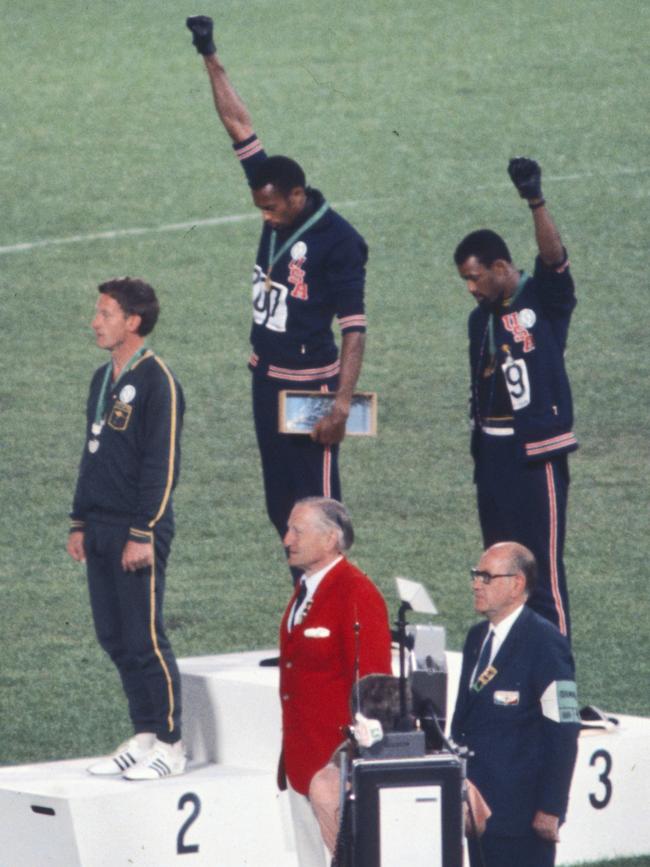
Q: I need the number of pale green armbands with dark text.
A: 1